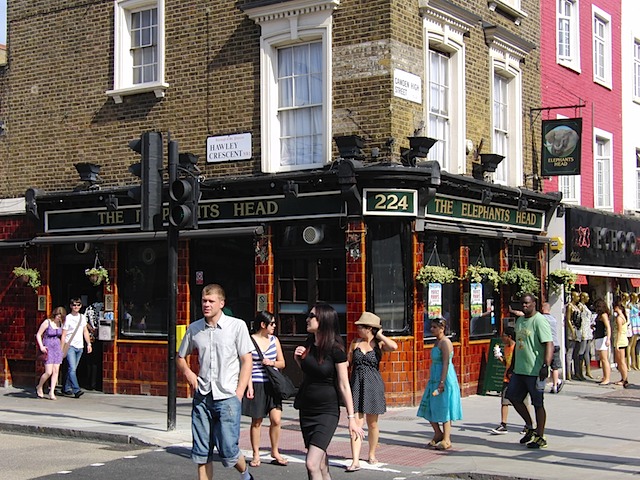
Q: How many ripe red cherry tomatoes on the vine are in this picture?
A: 0